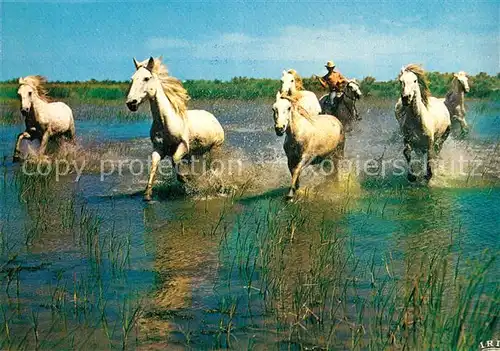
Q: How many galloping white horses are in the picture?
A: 6